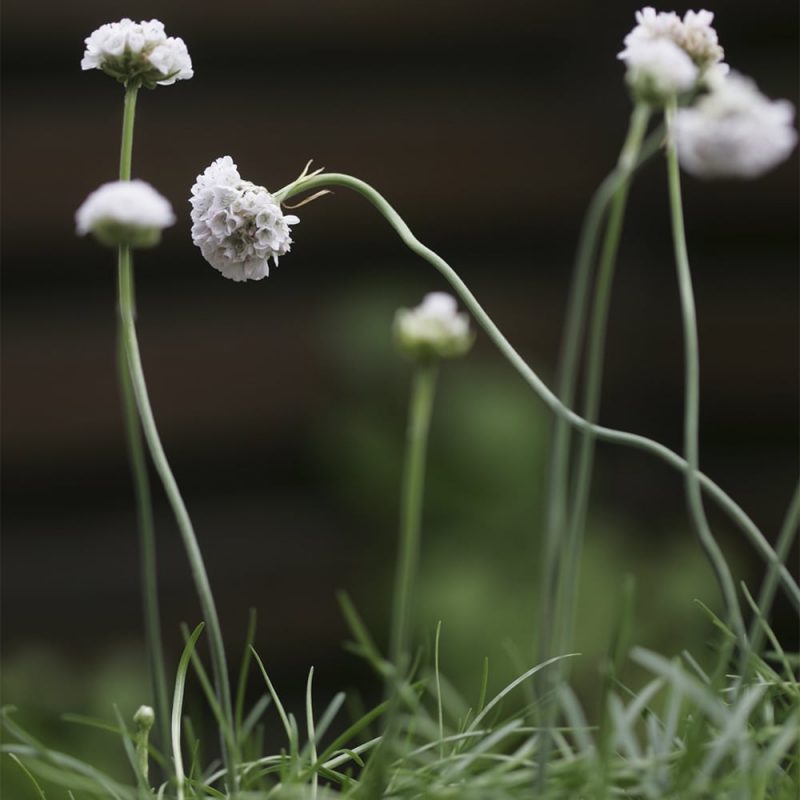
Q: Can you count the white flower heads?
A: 7